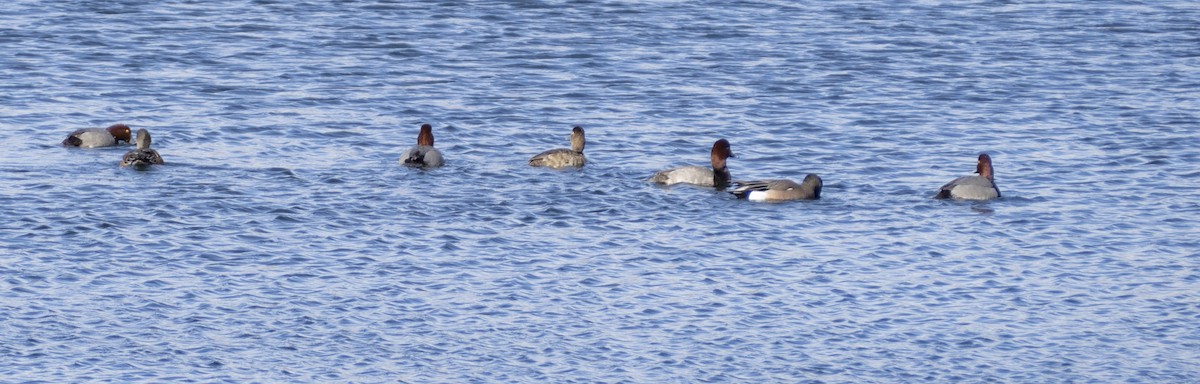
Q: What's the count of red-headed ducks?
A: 4